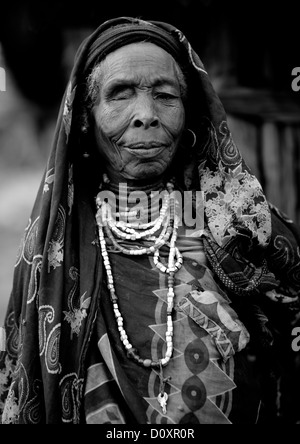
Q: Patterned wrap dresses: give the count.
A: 1